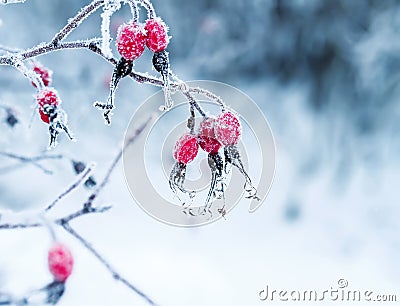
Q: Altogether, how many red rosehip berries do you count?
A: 8